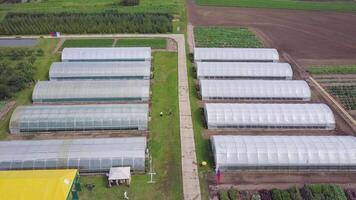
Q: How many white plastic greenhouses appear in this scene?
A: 10